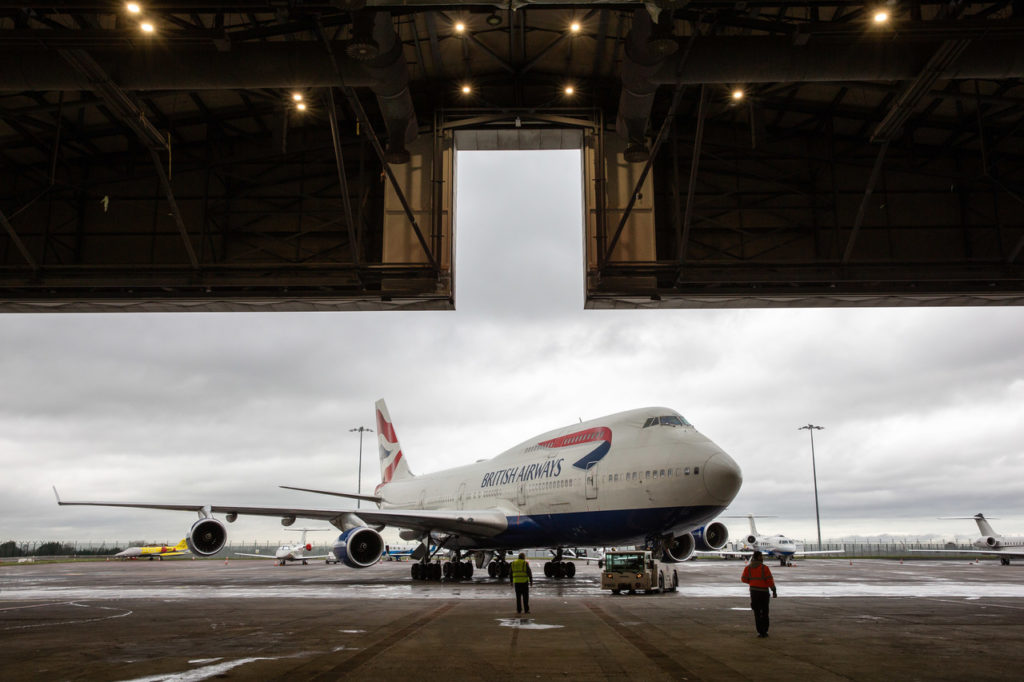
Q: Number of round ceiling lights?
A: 10